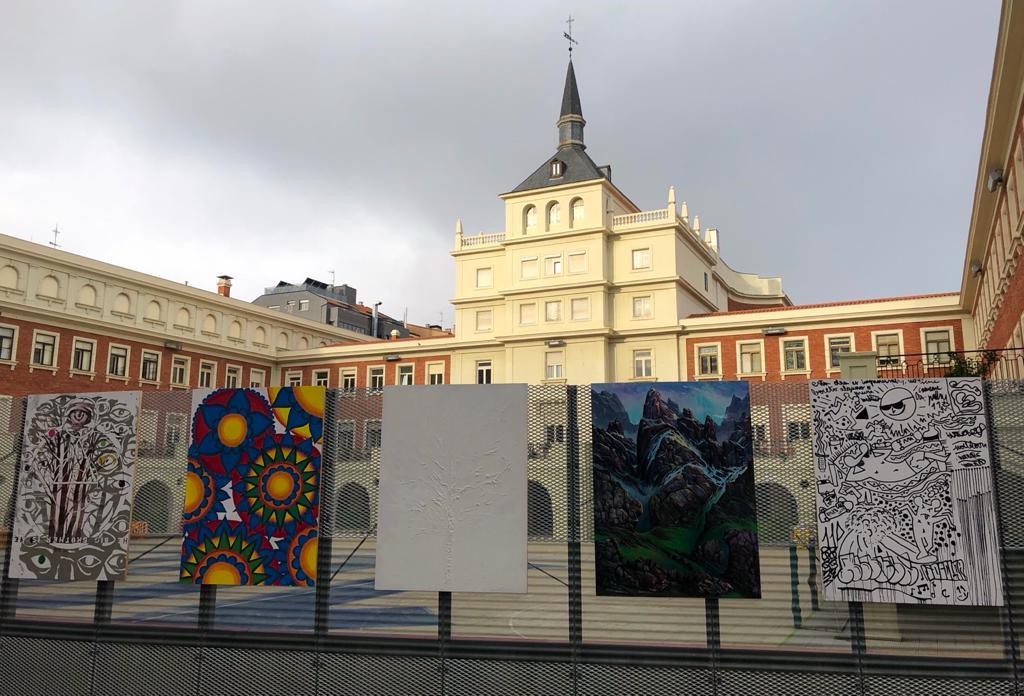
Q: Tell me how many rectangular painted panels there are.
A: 5